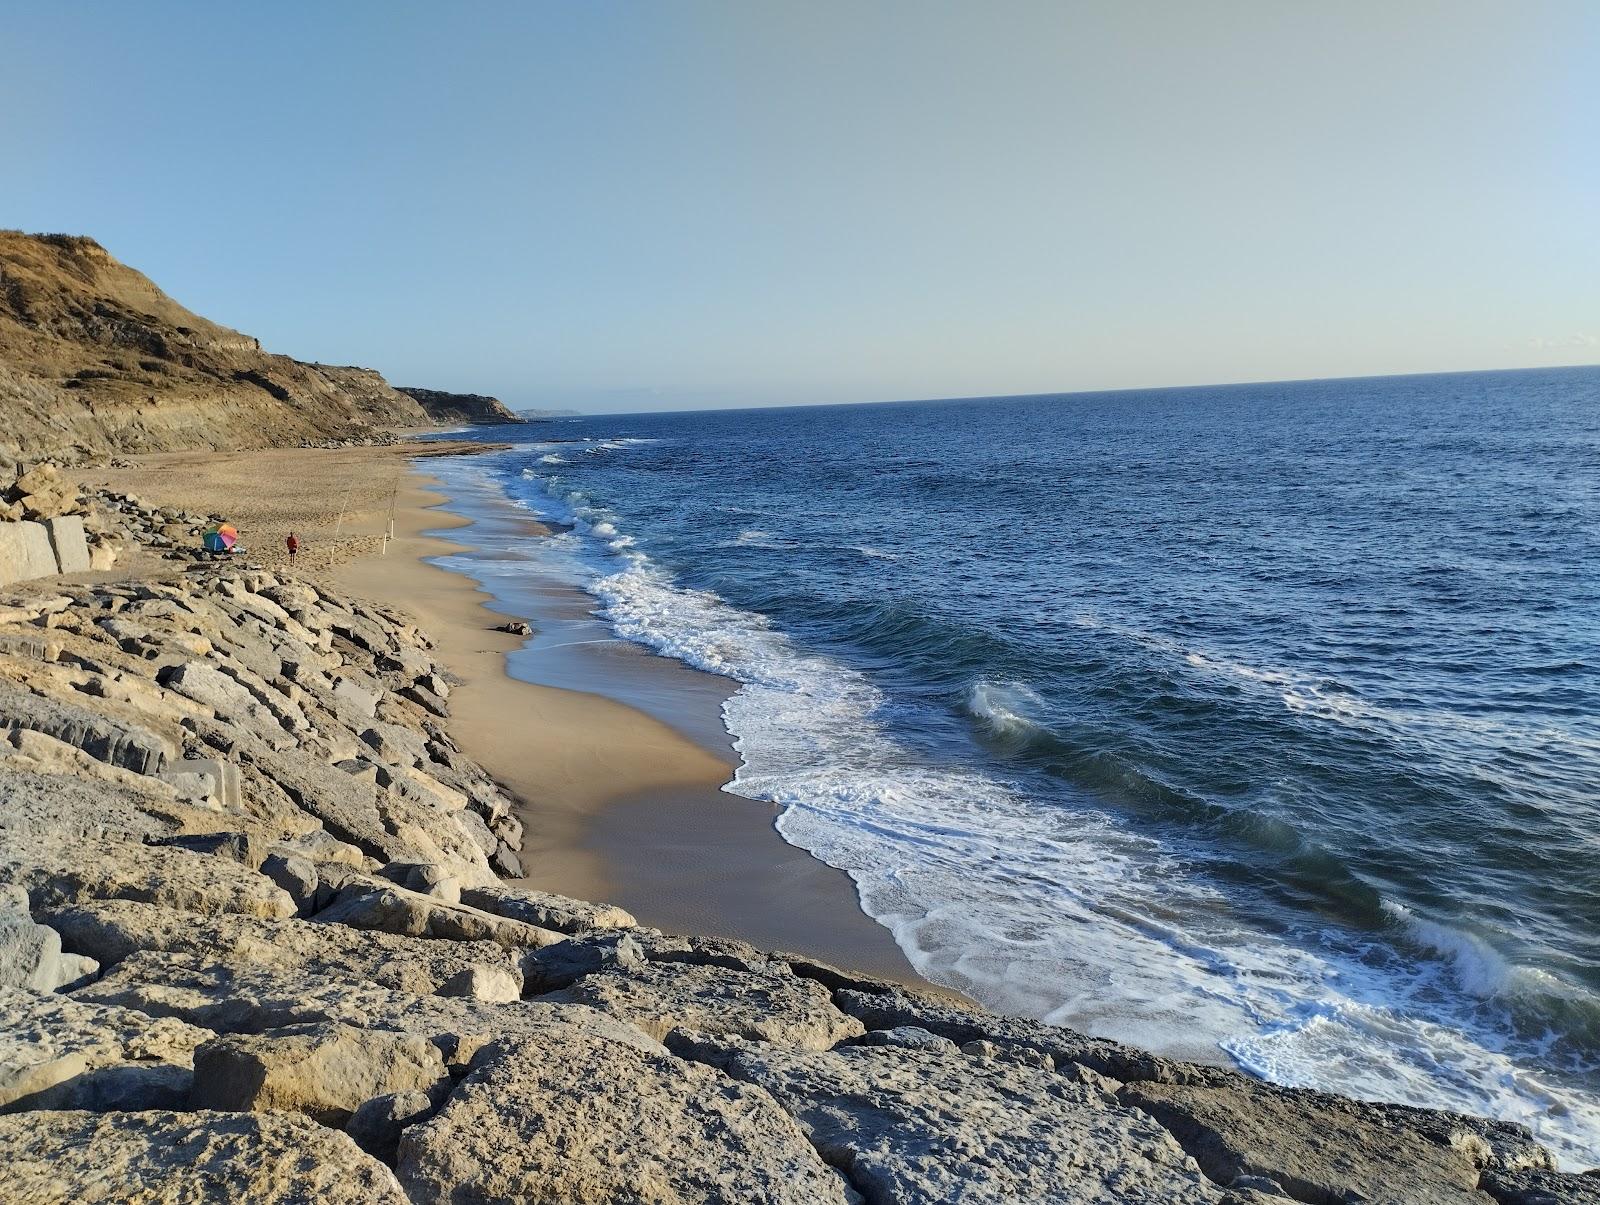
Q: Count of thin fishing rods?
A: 3